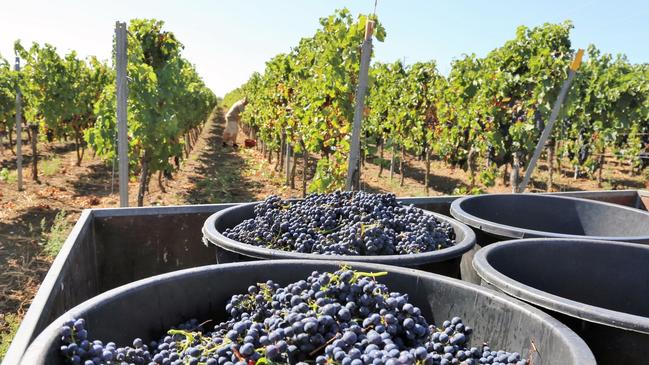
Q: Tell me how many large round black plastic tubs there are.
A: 4